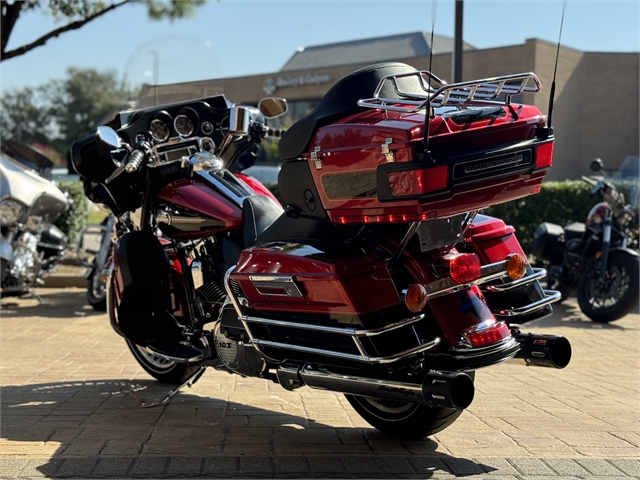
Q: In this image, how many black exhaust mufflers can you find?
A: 2